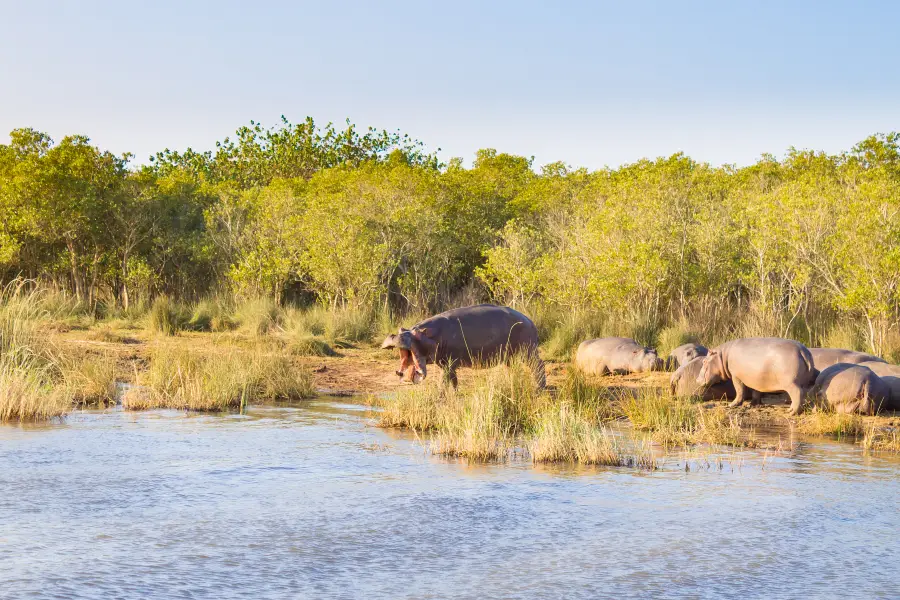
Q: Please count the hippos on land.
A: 8